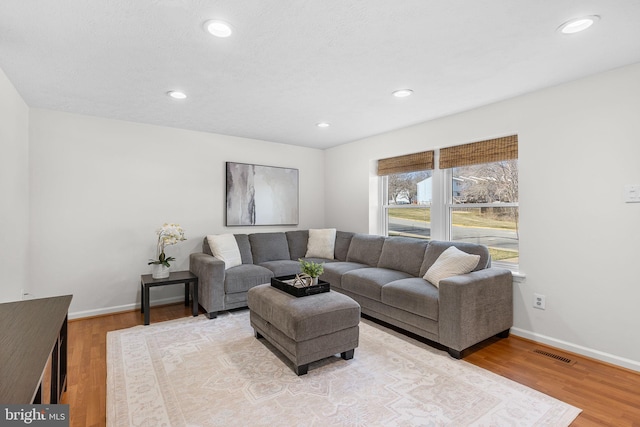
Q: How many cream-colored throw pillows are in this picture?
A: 3